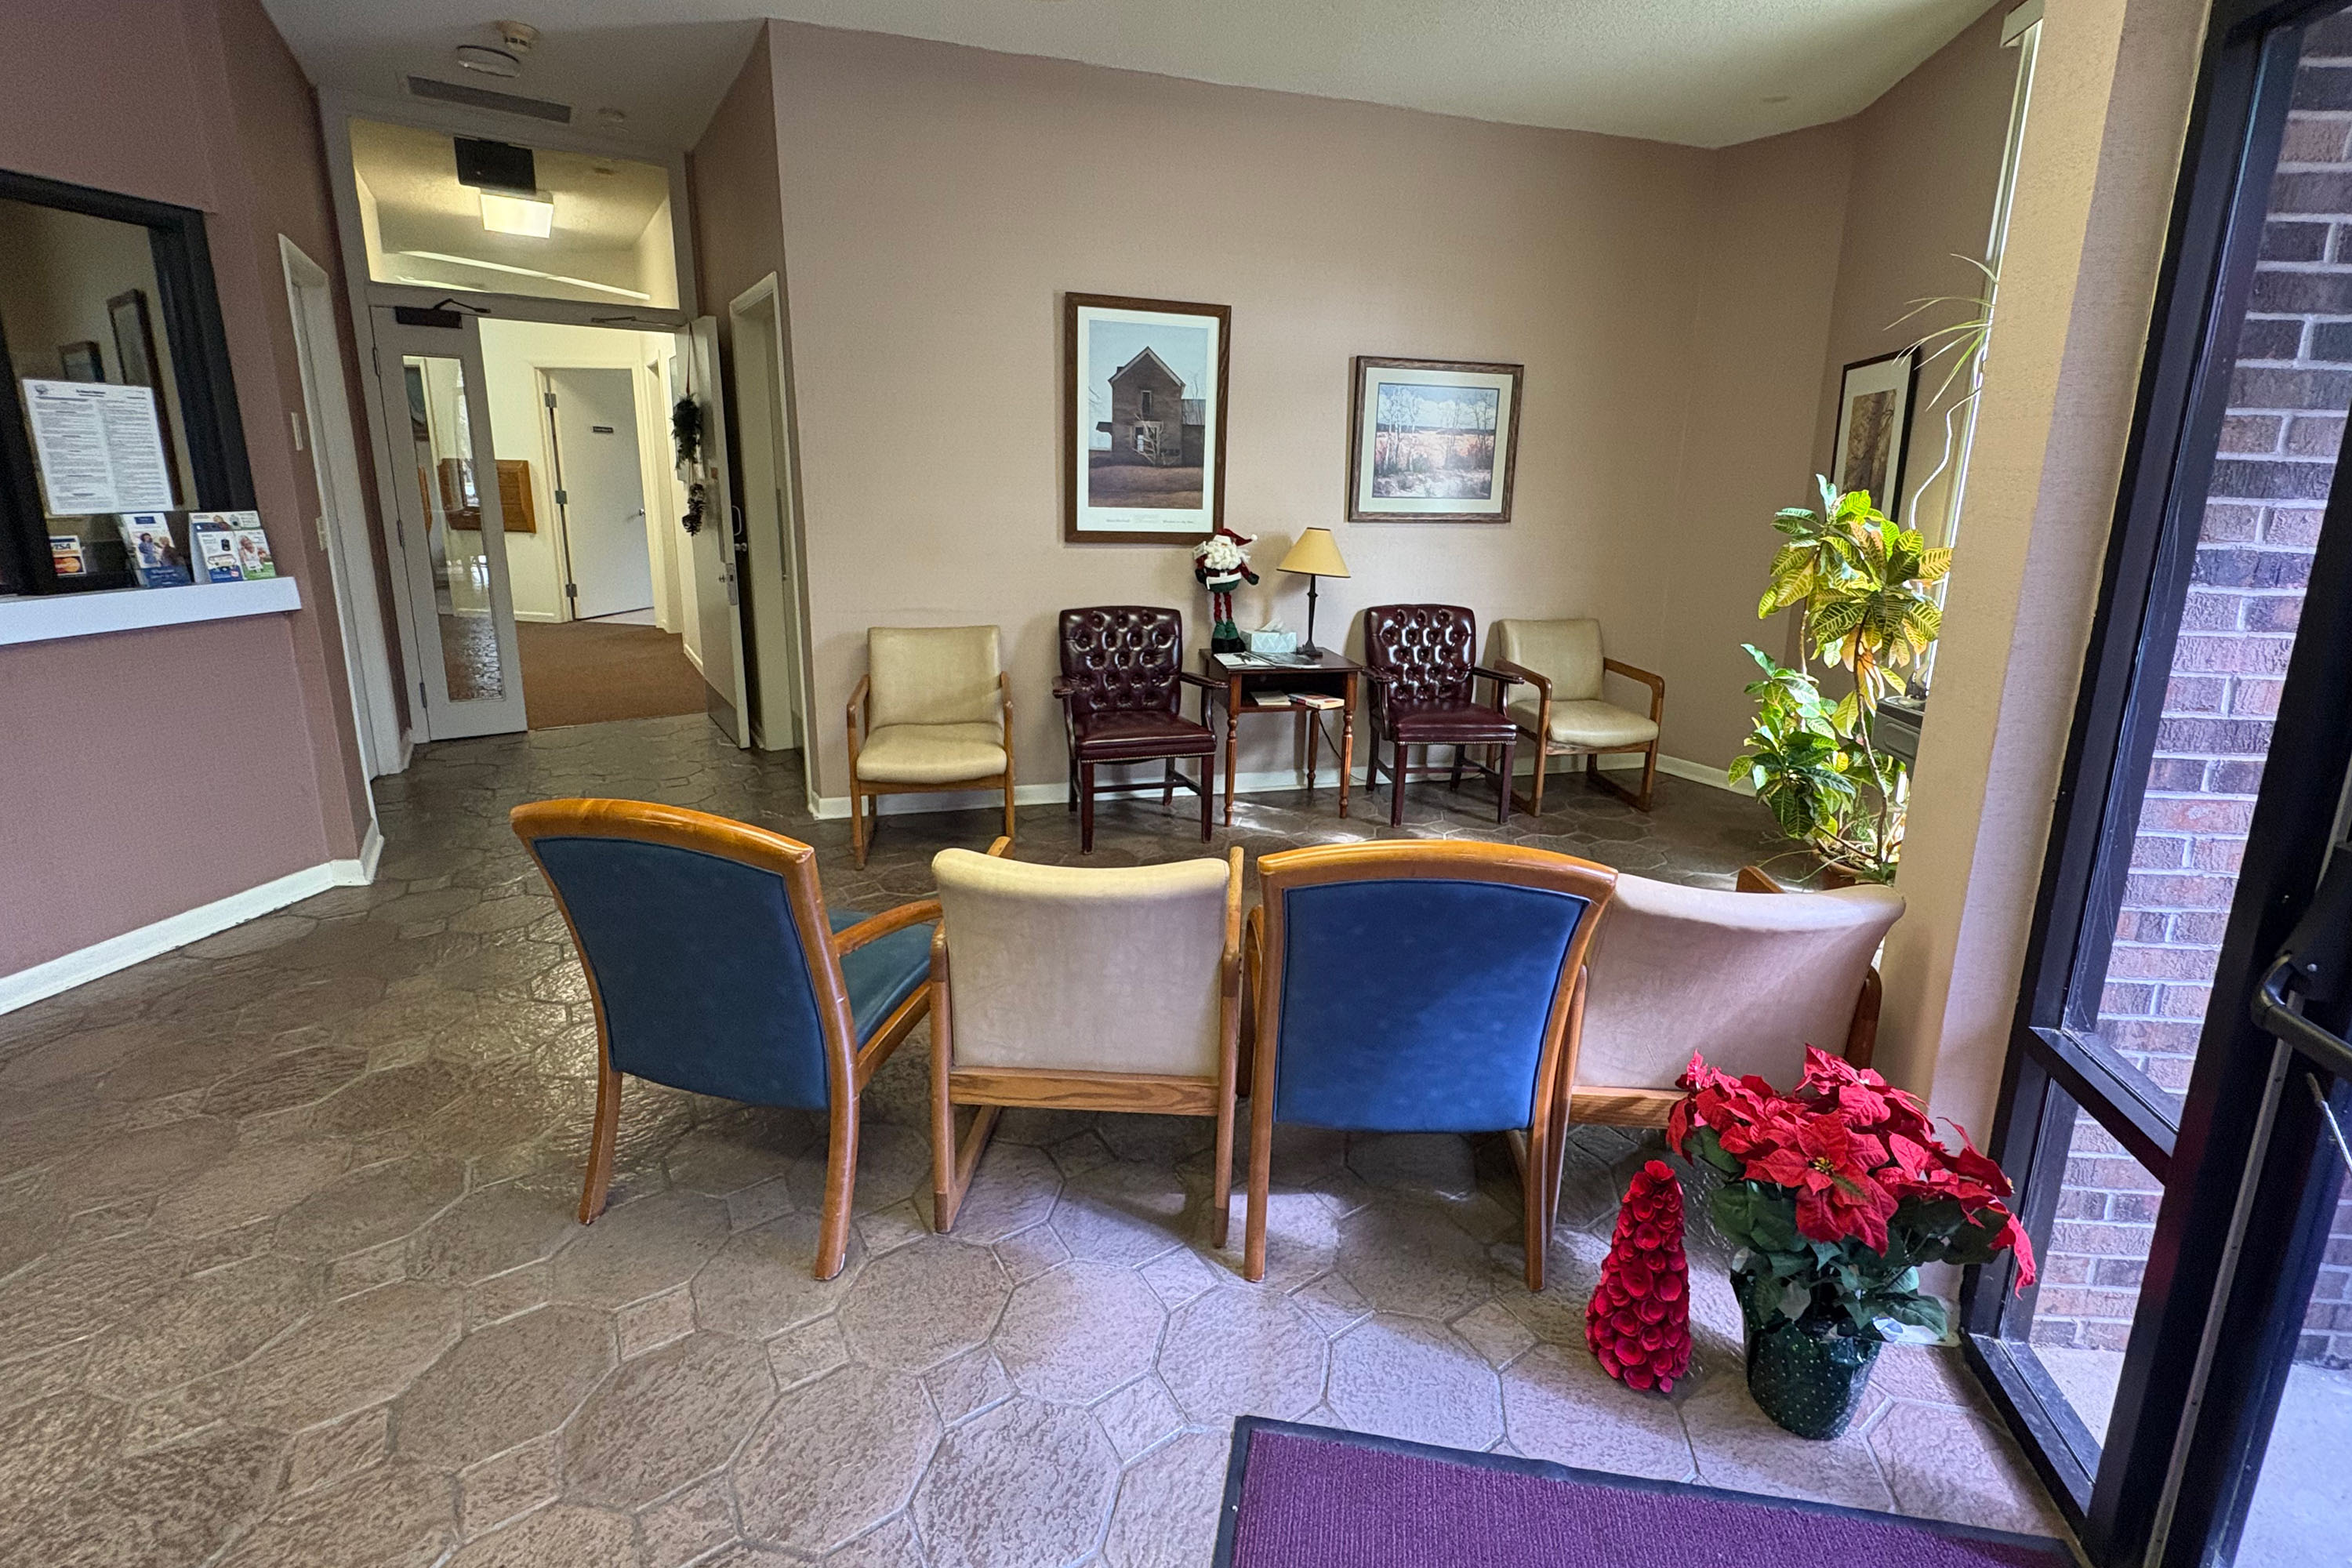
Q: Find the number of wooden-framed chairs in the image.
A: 8